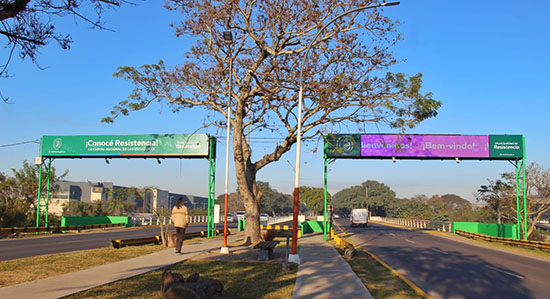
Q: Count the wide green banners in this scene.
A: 1